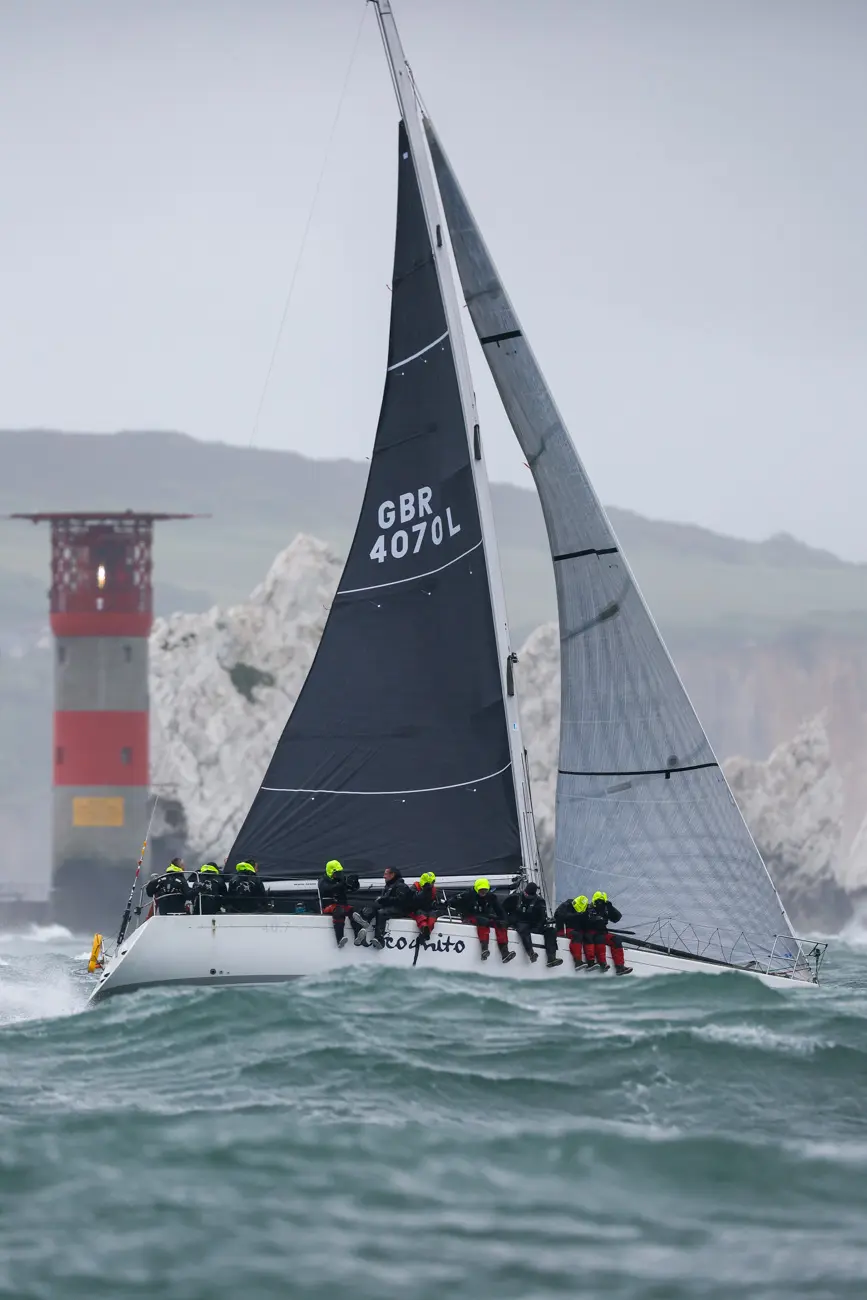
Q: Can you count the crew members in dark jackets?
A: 10